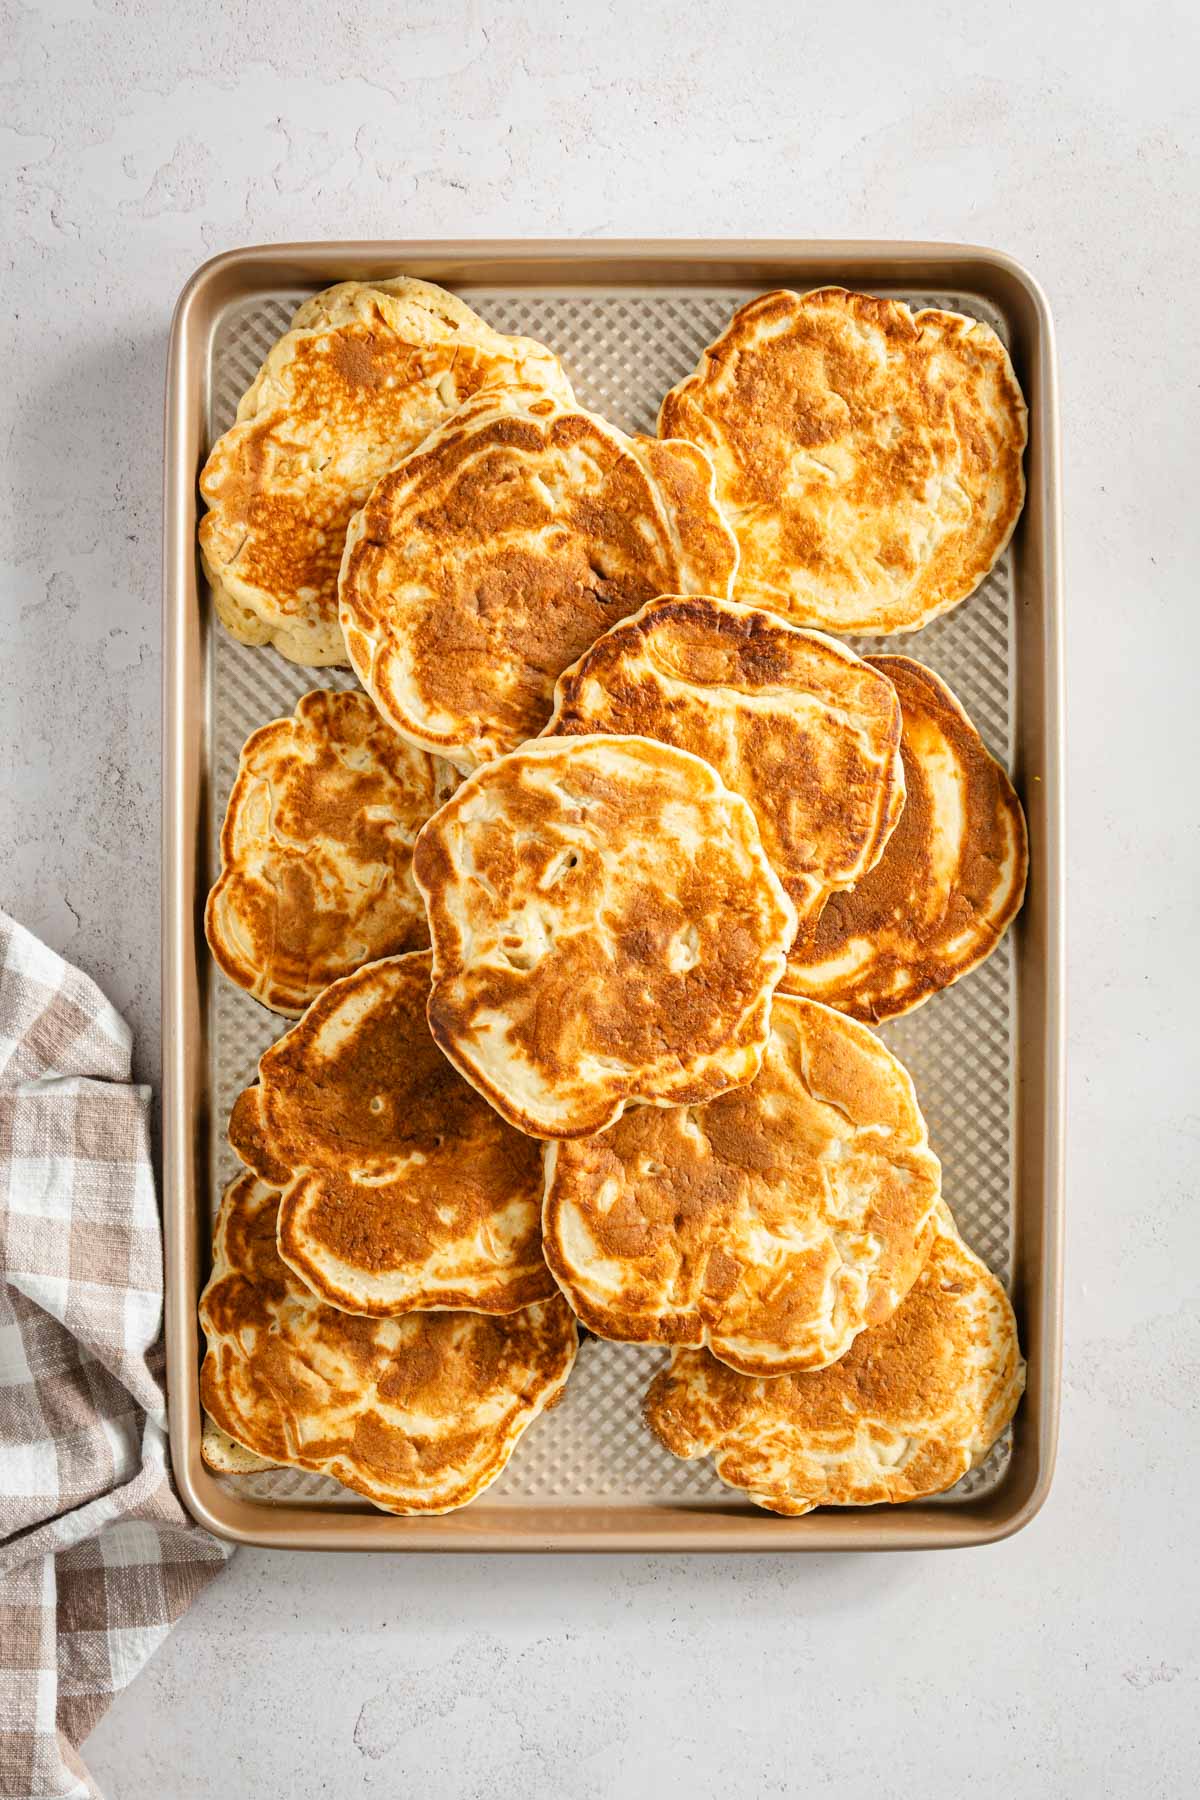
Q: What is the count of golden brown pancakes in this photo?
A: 11